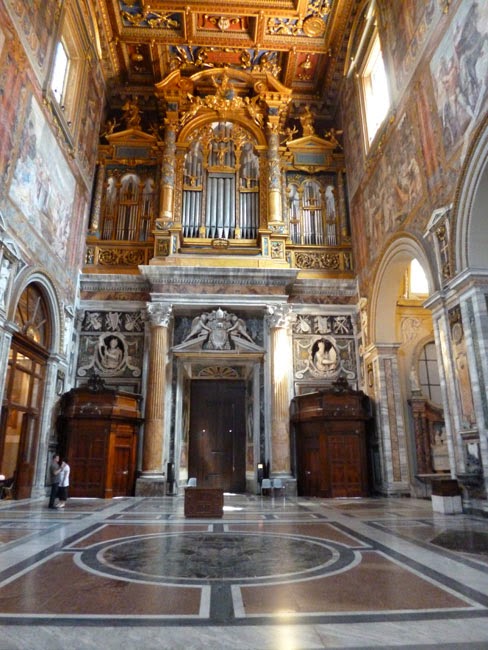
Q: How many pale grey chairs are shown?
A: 3